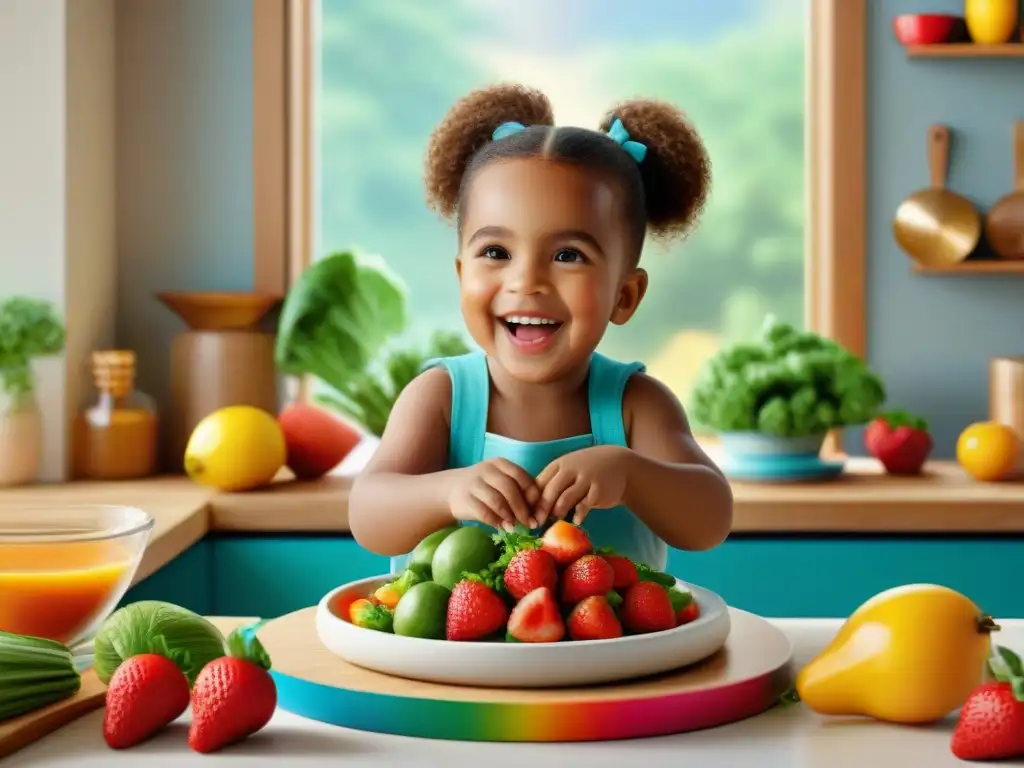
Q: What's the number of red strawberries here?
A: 13